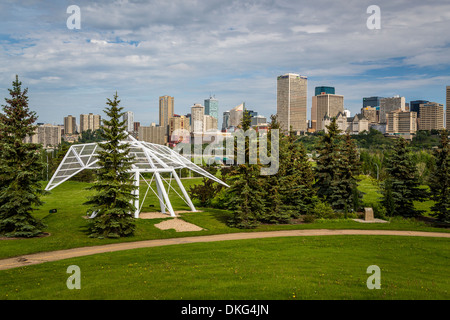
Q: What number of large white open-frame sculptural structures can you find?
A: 1